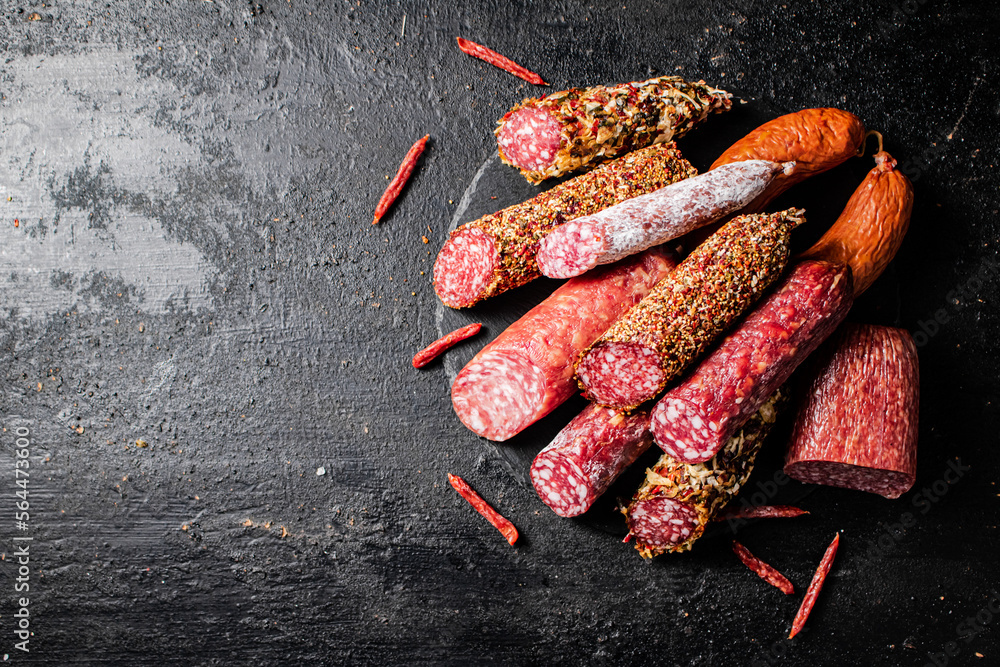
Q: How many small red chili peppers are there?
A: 7